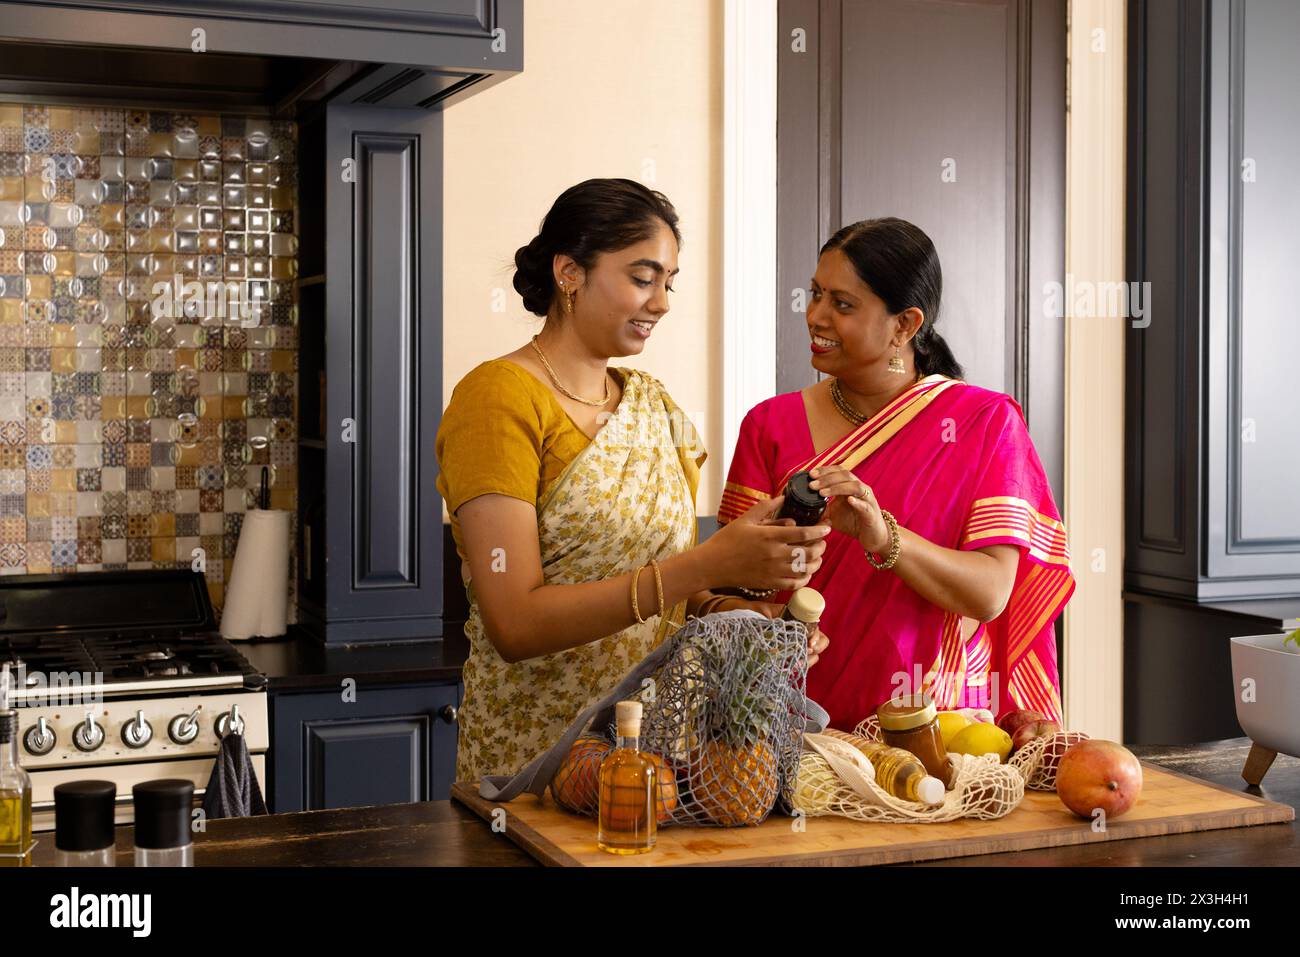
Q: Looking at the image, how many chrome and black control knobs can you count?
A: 5